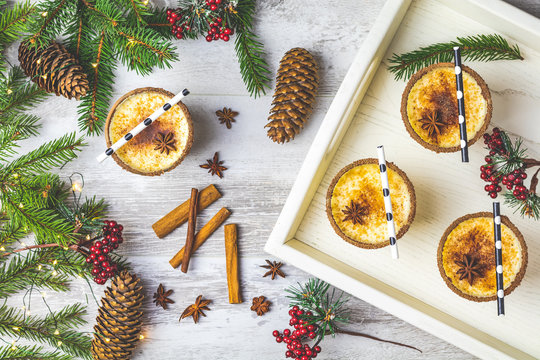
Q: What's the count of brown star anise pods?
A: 10